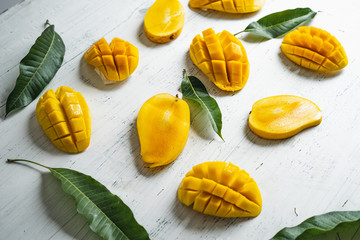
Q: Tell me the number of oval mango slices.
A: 2